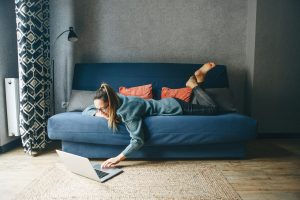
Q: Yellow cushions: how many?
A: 0